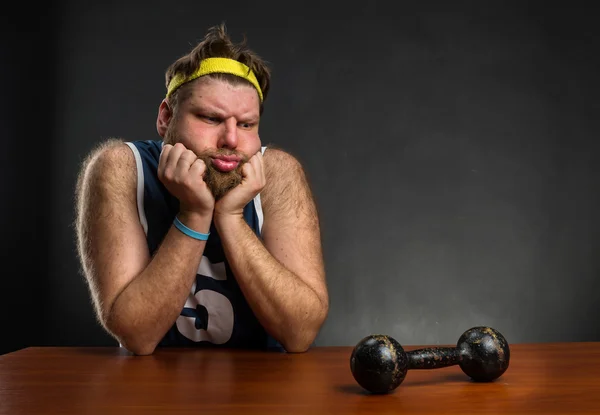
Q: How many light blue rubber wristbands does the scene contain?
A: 1